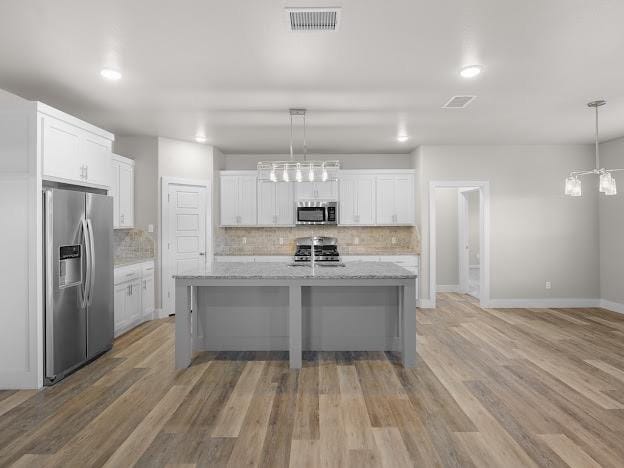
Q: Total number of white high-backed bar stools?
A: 0